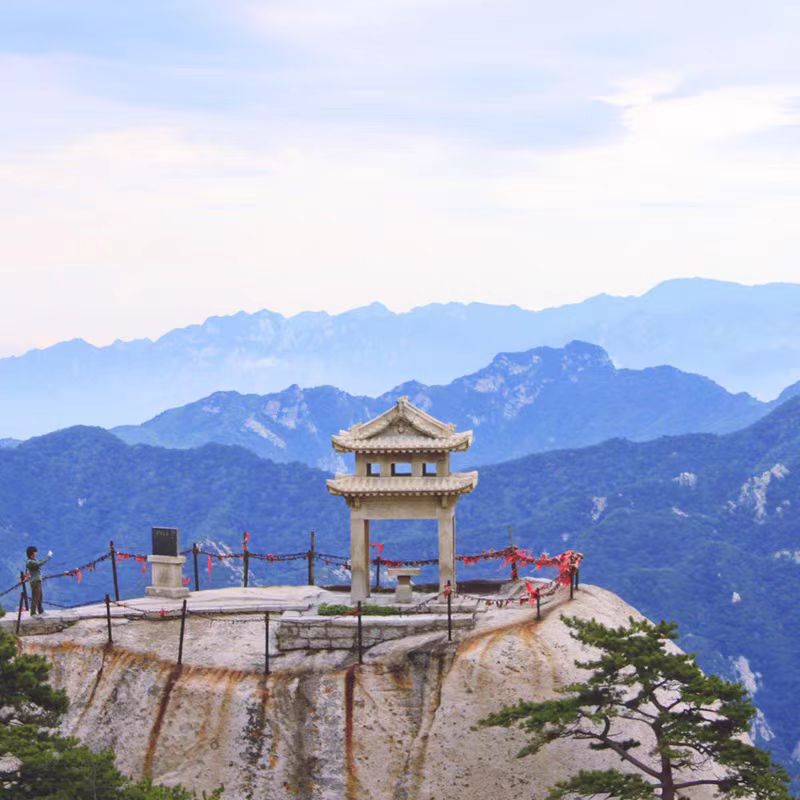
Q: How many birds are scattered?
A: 0